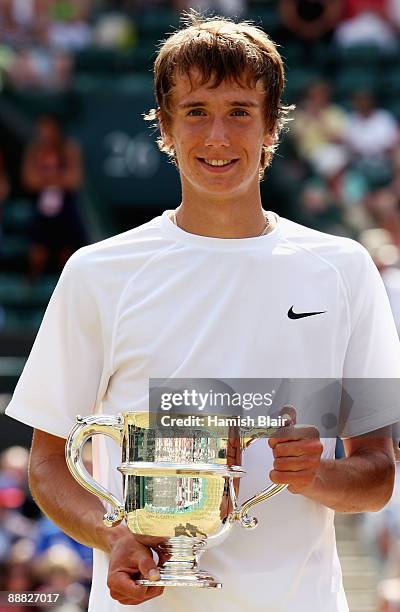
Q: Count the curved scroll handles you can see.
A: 2